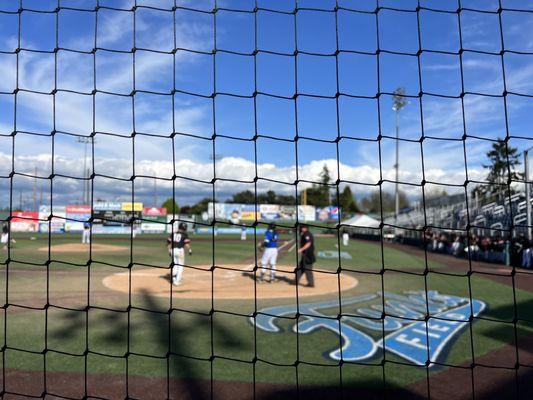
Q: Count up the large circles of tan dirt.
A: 2